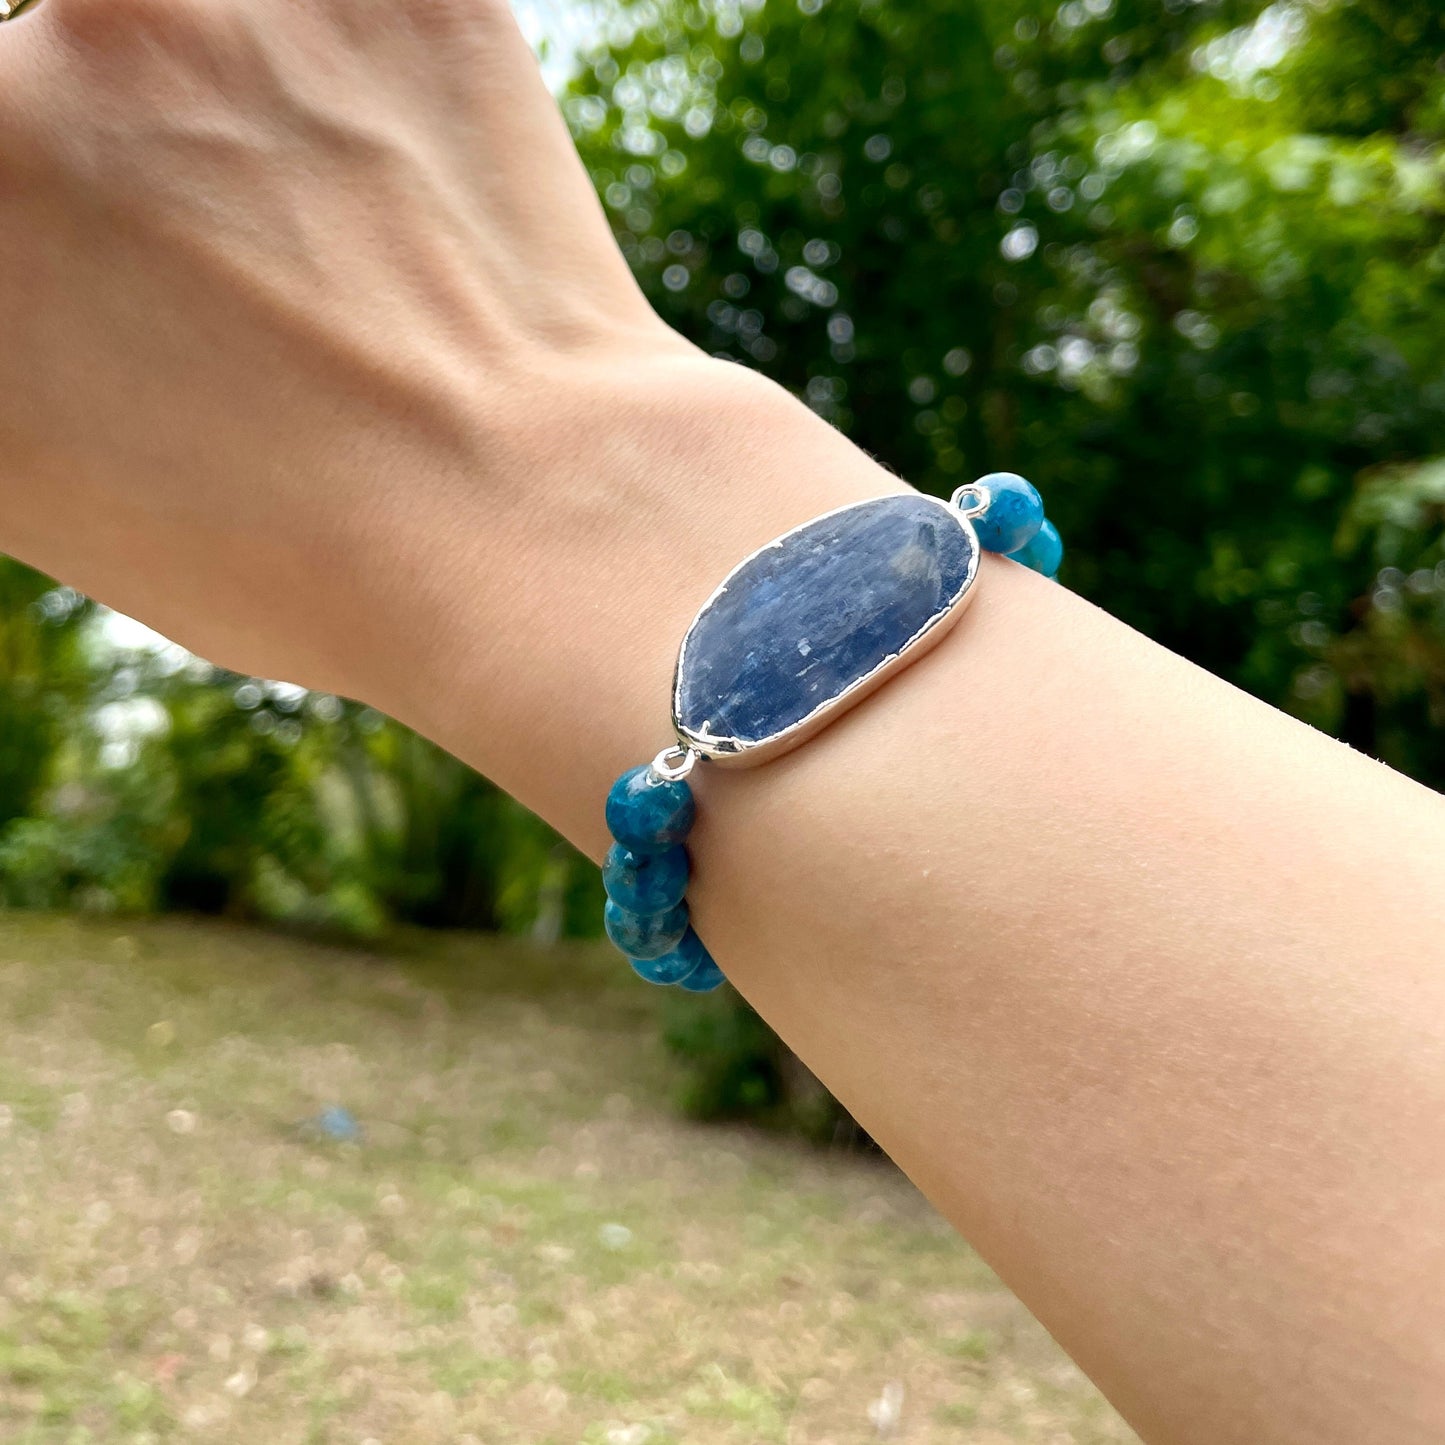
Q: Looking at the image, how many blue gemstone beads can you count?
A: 7